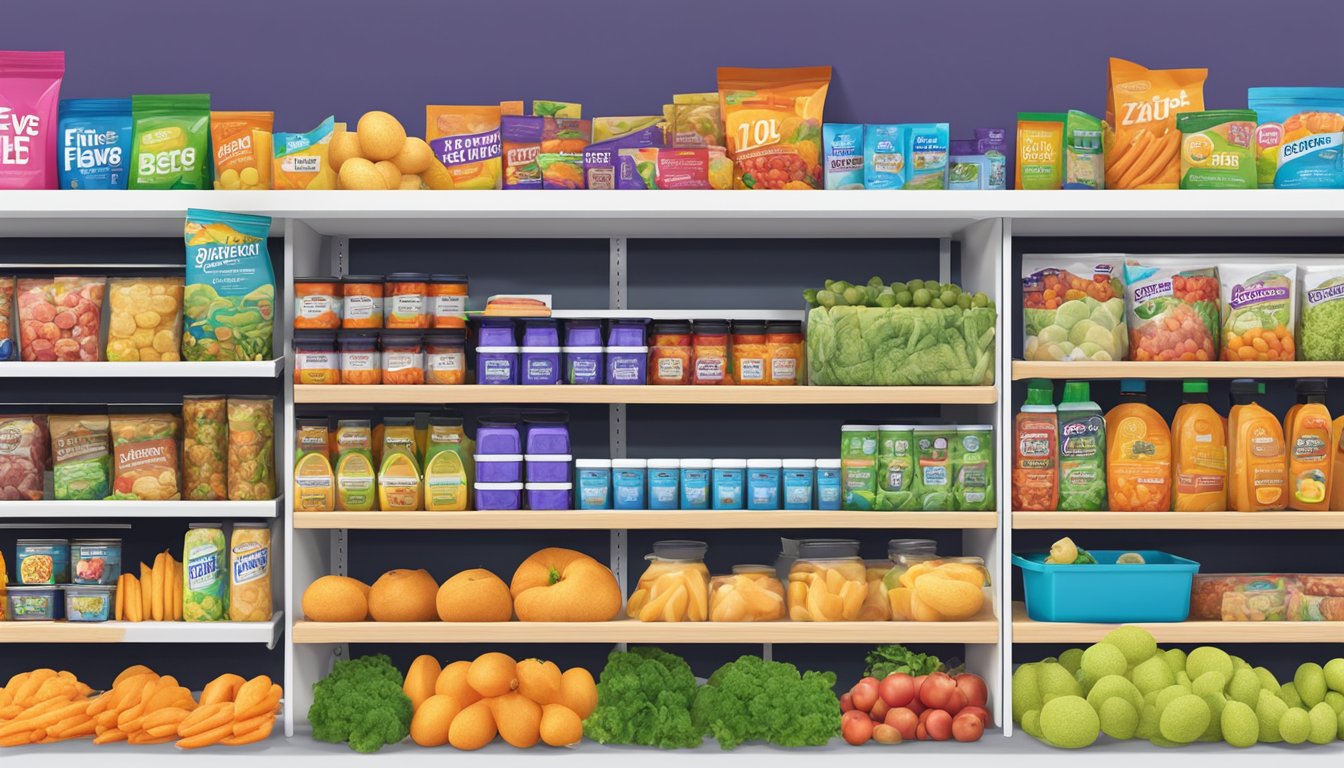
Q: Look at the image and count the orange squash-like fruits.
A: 4